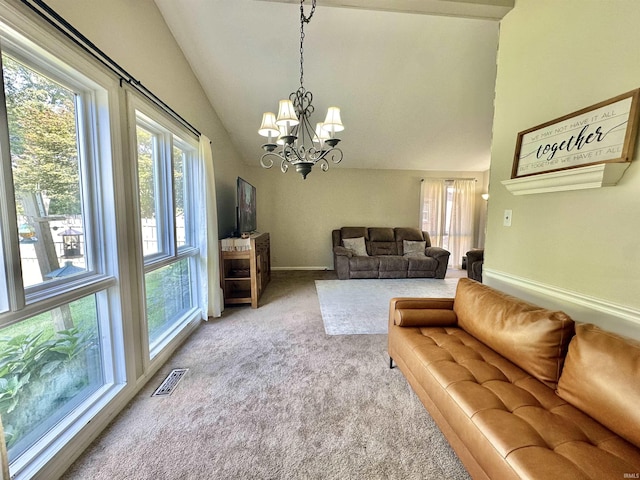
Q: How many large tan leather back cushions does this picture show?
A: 2